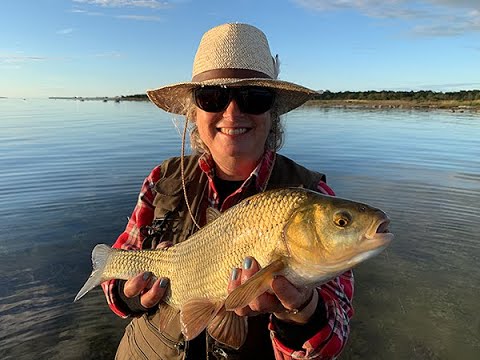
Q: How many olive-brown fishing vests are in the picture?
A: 1